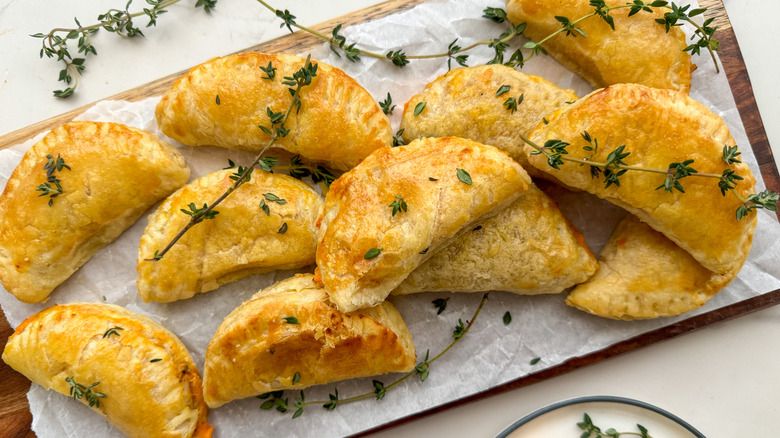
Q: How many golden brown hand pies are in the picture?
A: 11